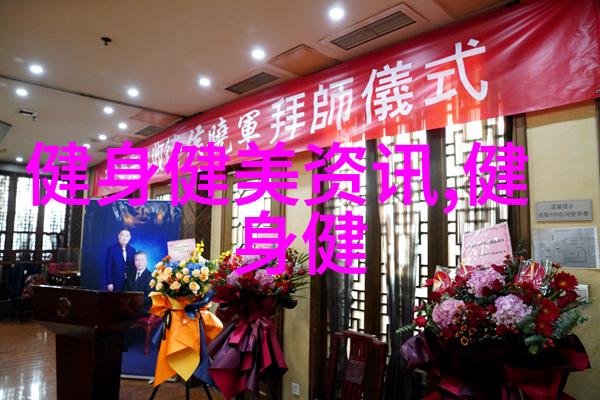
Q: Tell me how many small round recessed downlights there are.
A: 11